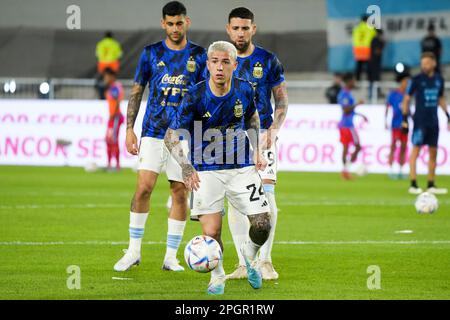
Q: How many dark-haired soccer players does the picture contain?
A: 2